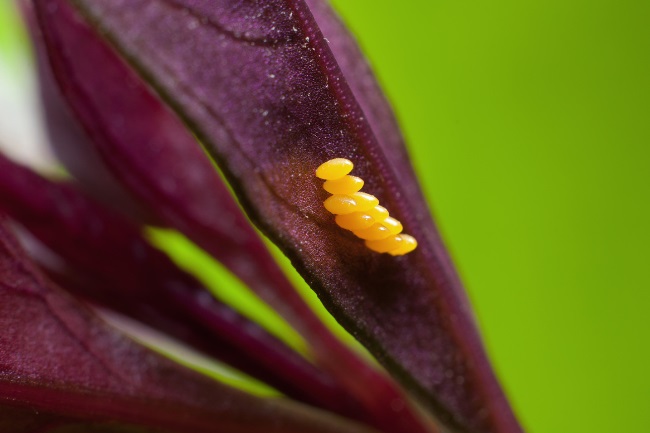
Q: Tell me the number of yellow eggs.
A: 10